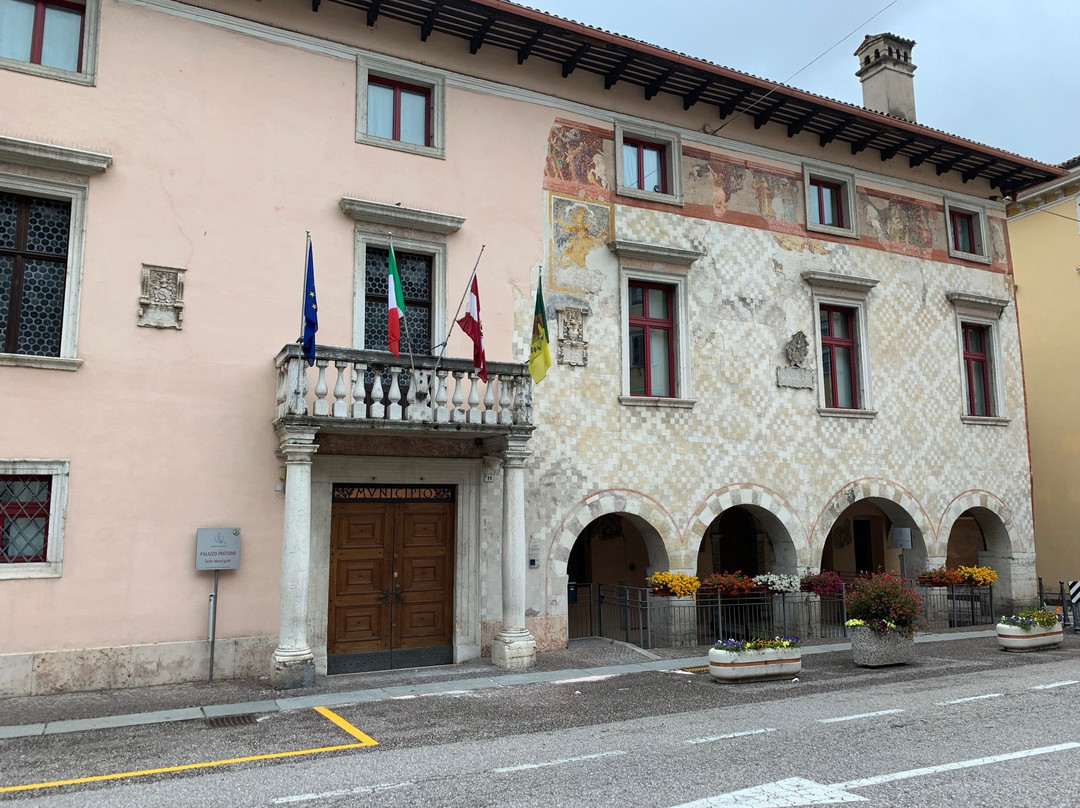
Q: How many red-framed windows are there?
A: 9